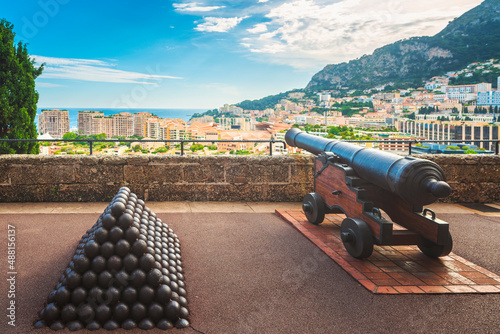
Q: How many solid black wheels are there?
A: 3